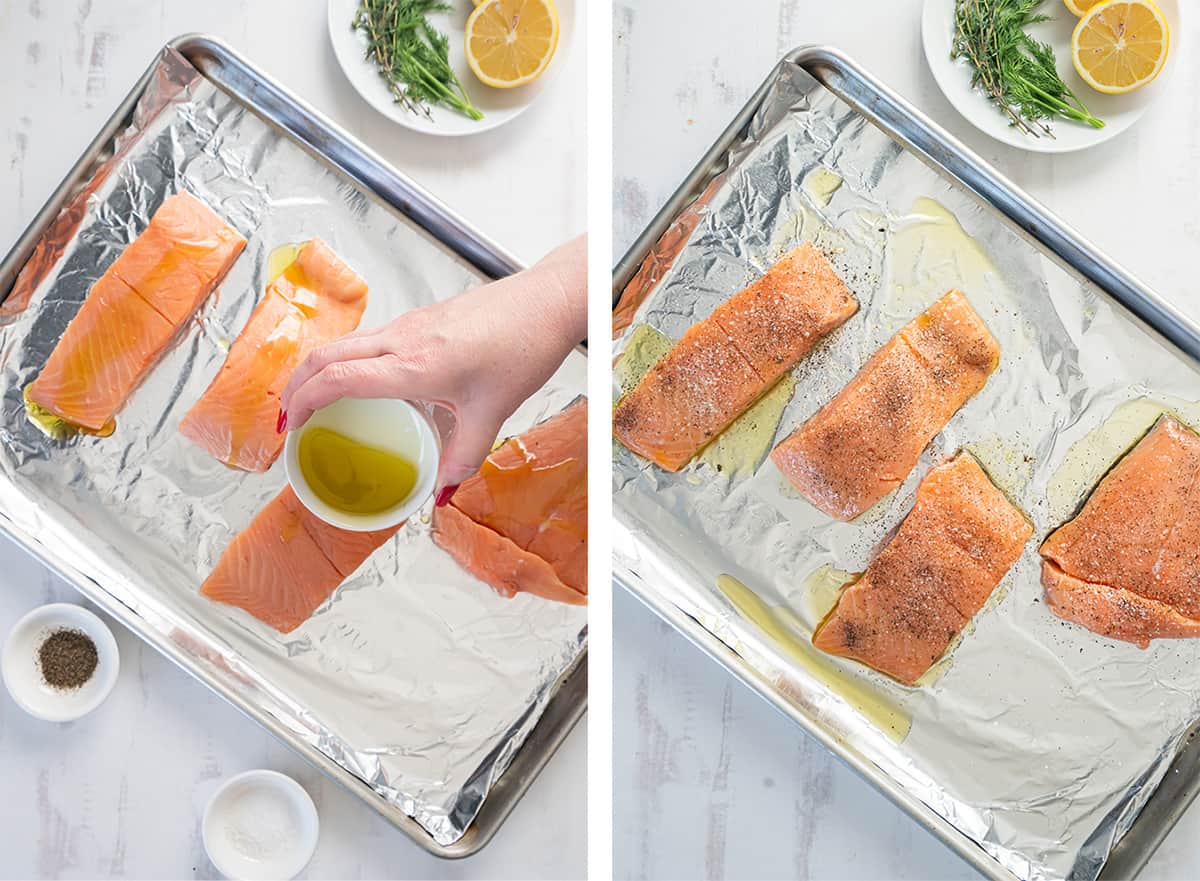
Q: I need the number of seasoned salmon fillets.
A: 4